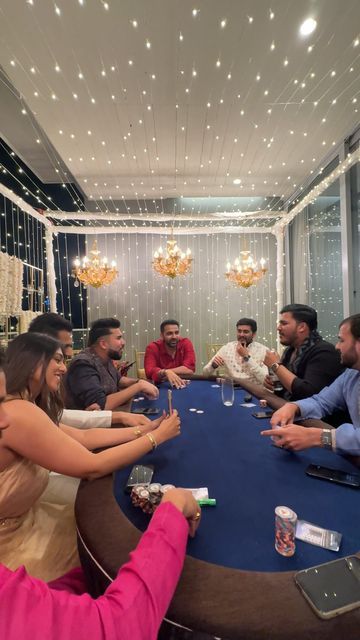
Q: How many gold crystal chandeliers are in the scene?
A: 3